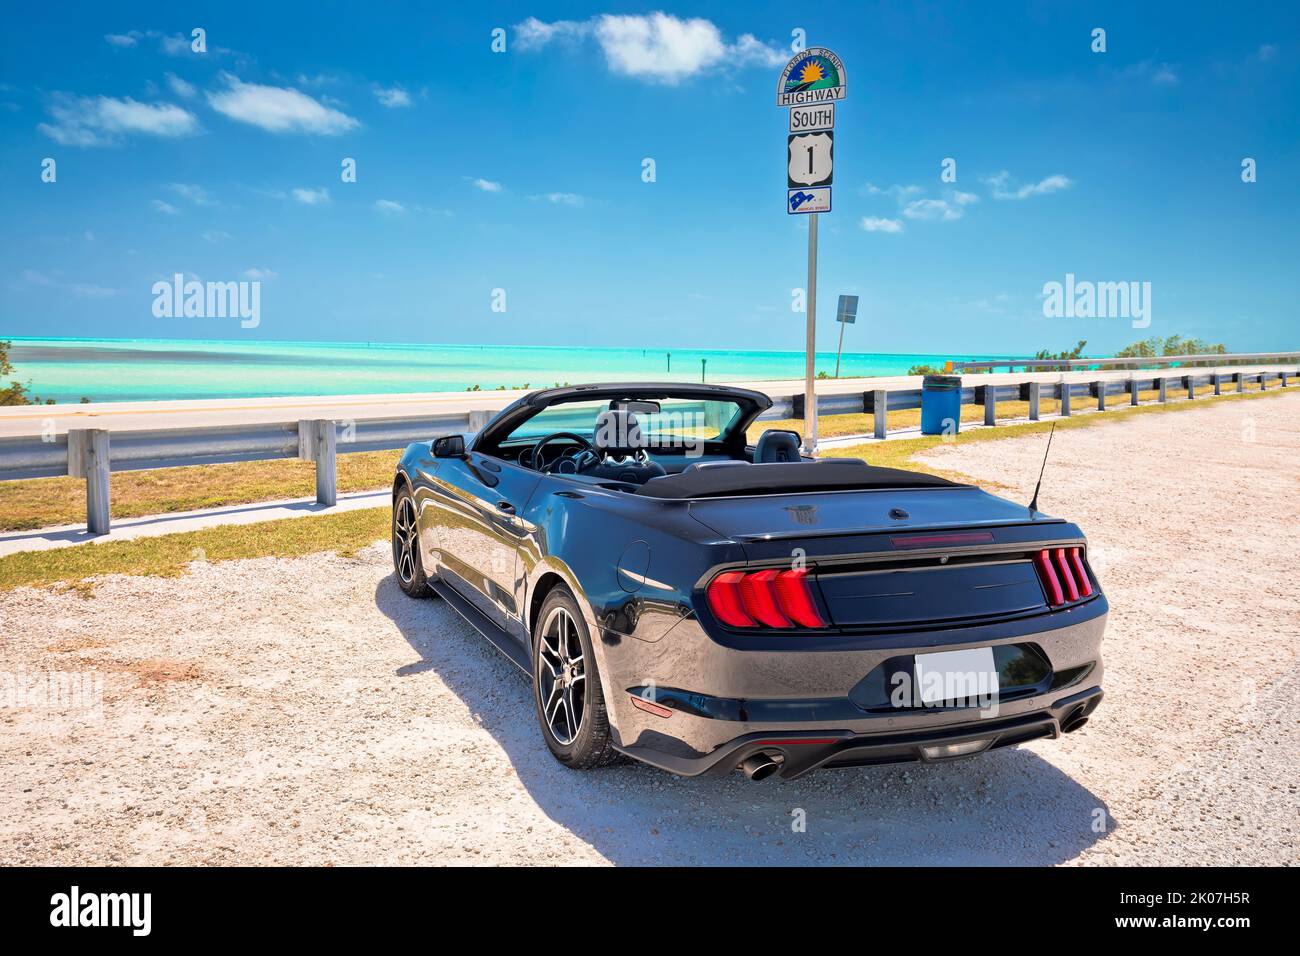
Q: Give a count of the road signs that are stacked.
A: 4